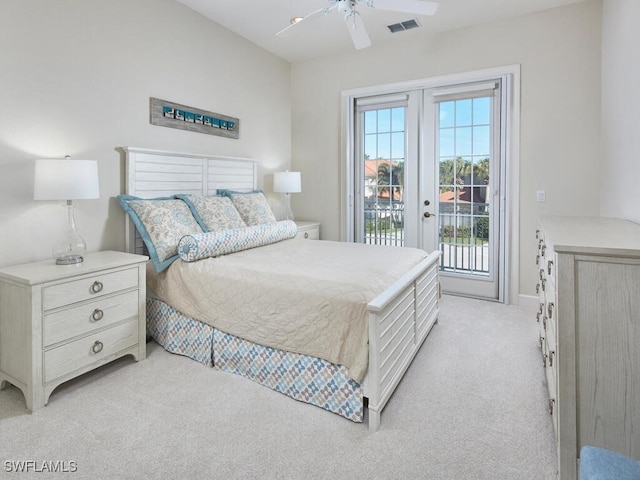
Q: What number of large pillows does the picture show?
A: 3